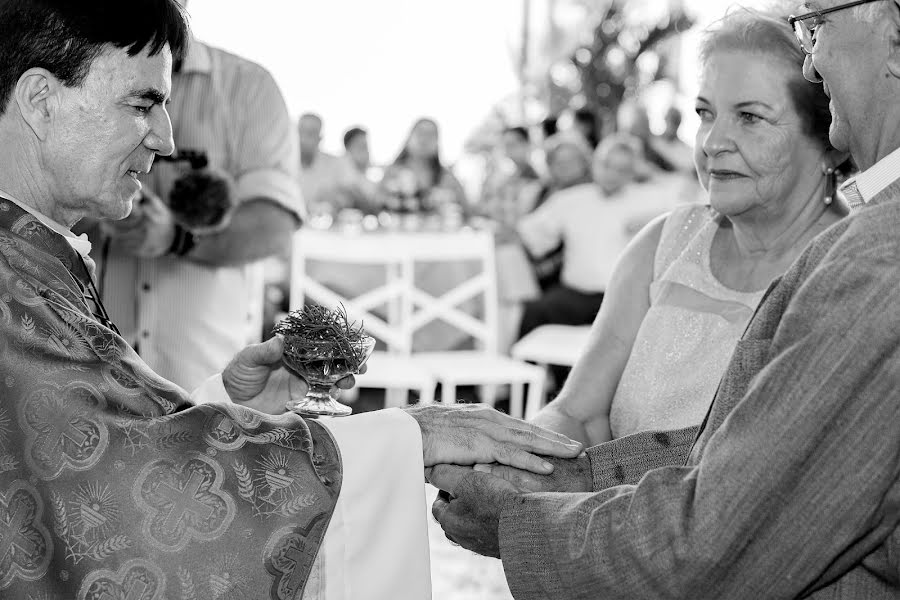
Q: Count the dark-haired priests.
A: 1